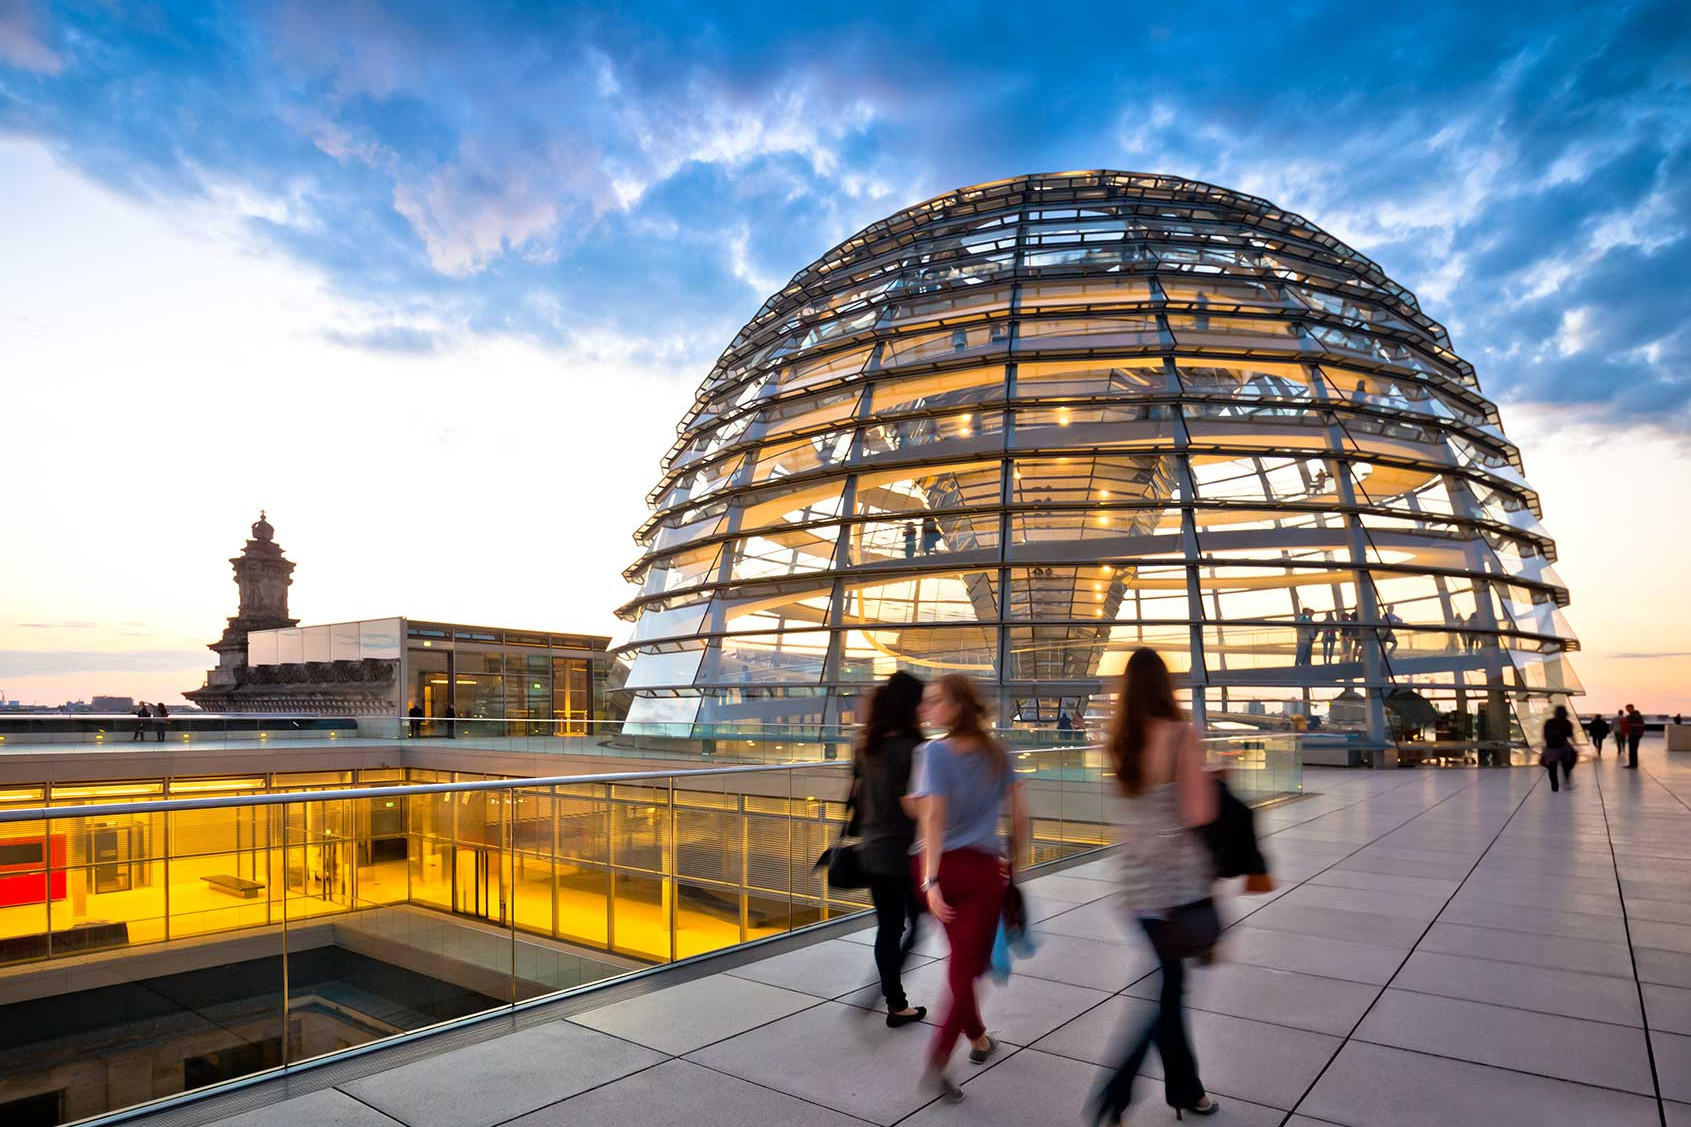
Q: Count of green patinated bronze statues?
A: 0